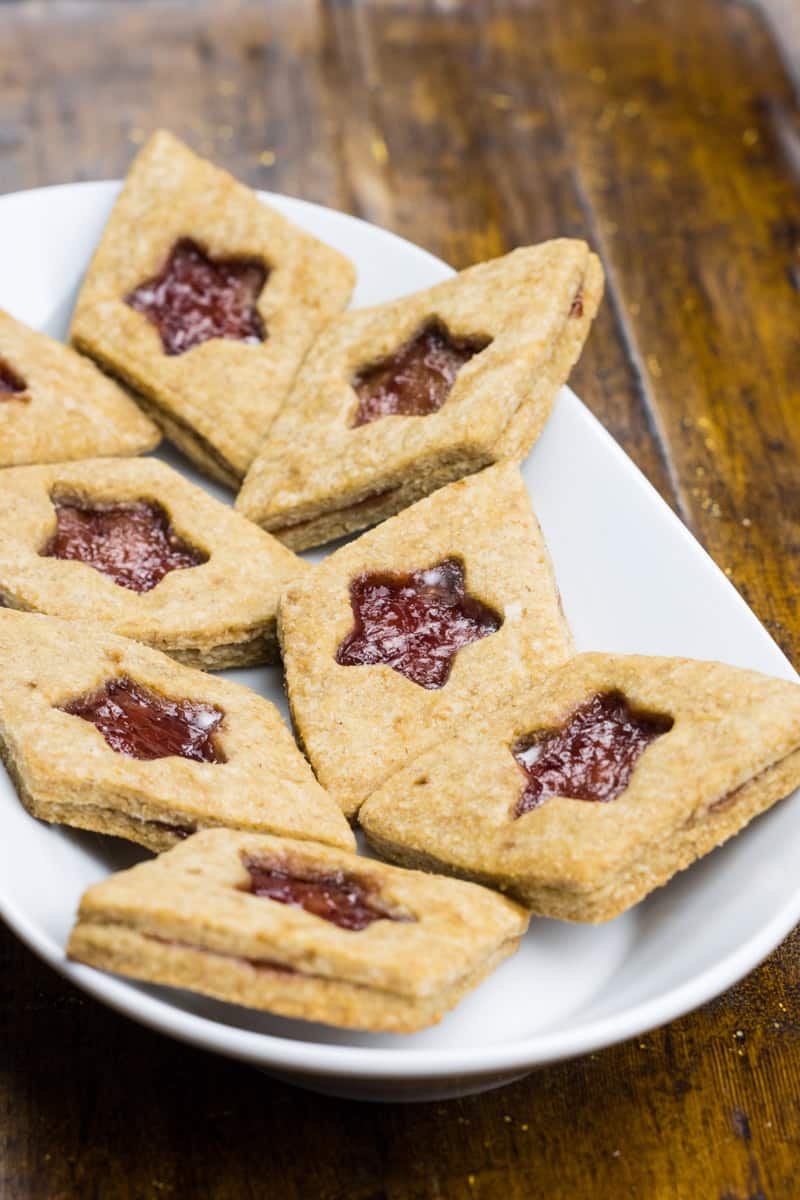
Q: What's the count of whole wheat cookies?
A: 8